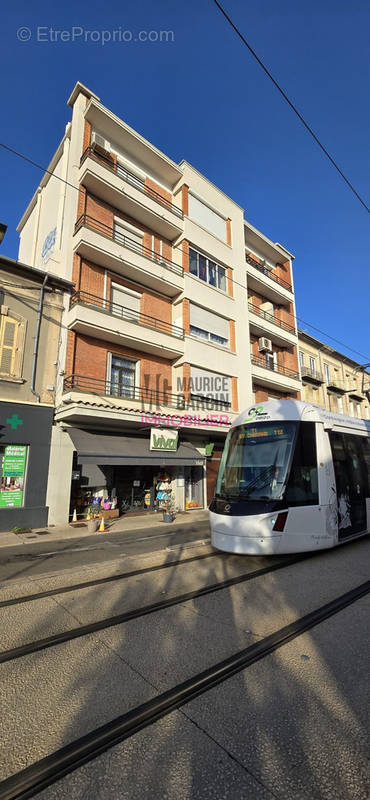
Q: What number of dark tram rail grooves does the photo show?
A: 3